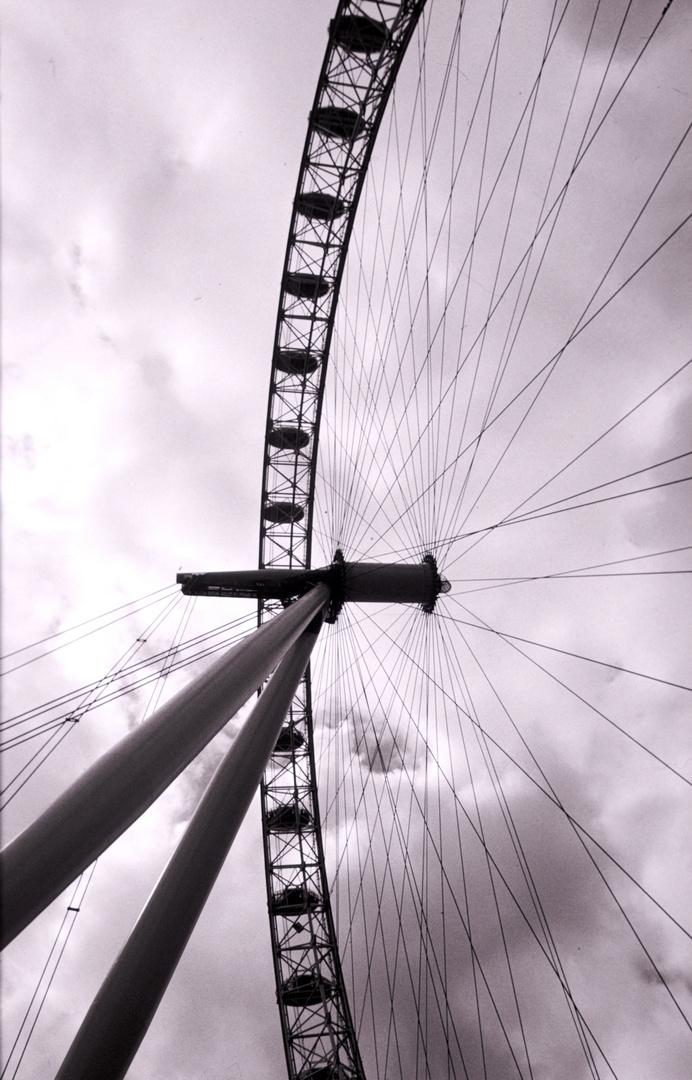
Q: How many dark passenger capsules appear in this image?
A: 12